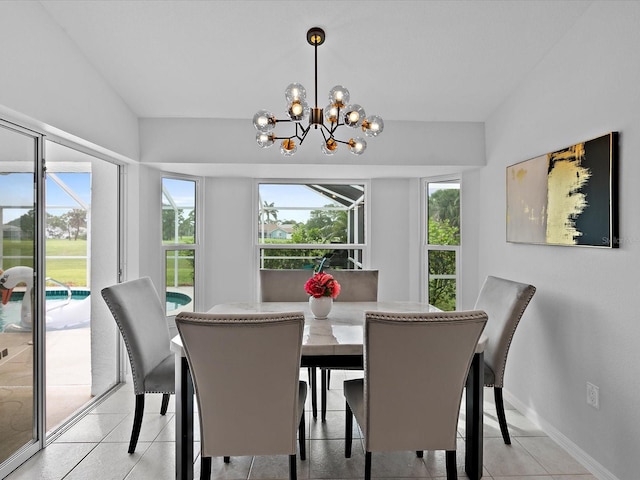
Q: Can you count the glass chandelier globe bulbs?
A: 11